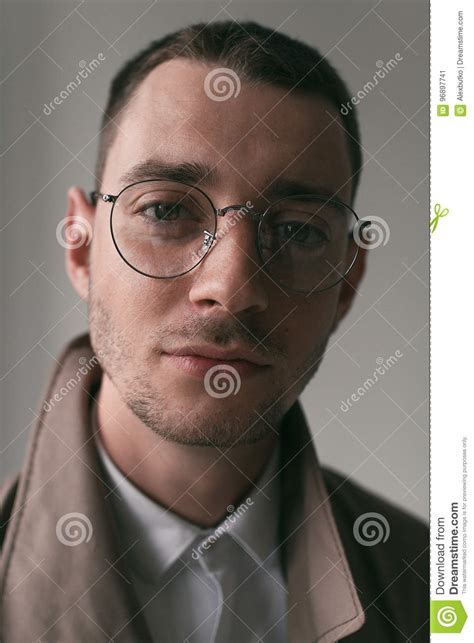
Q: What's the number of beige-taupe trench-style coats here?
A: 1